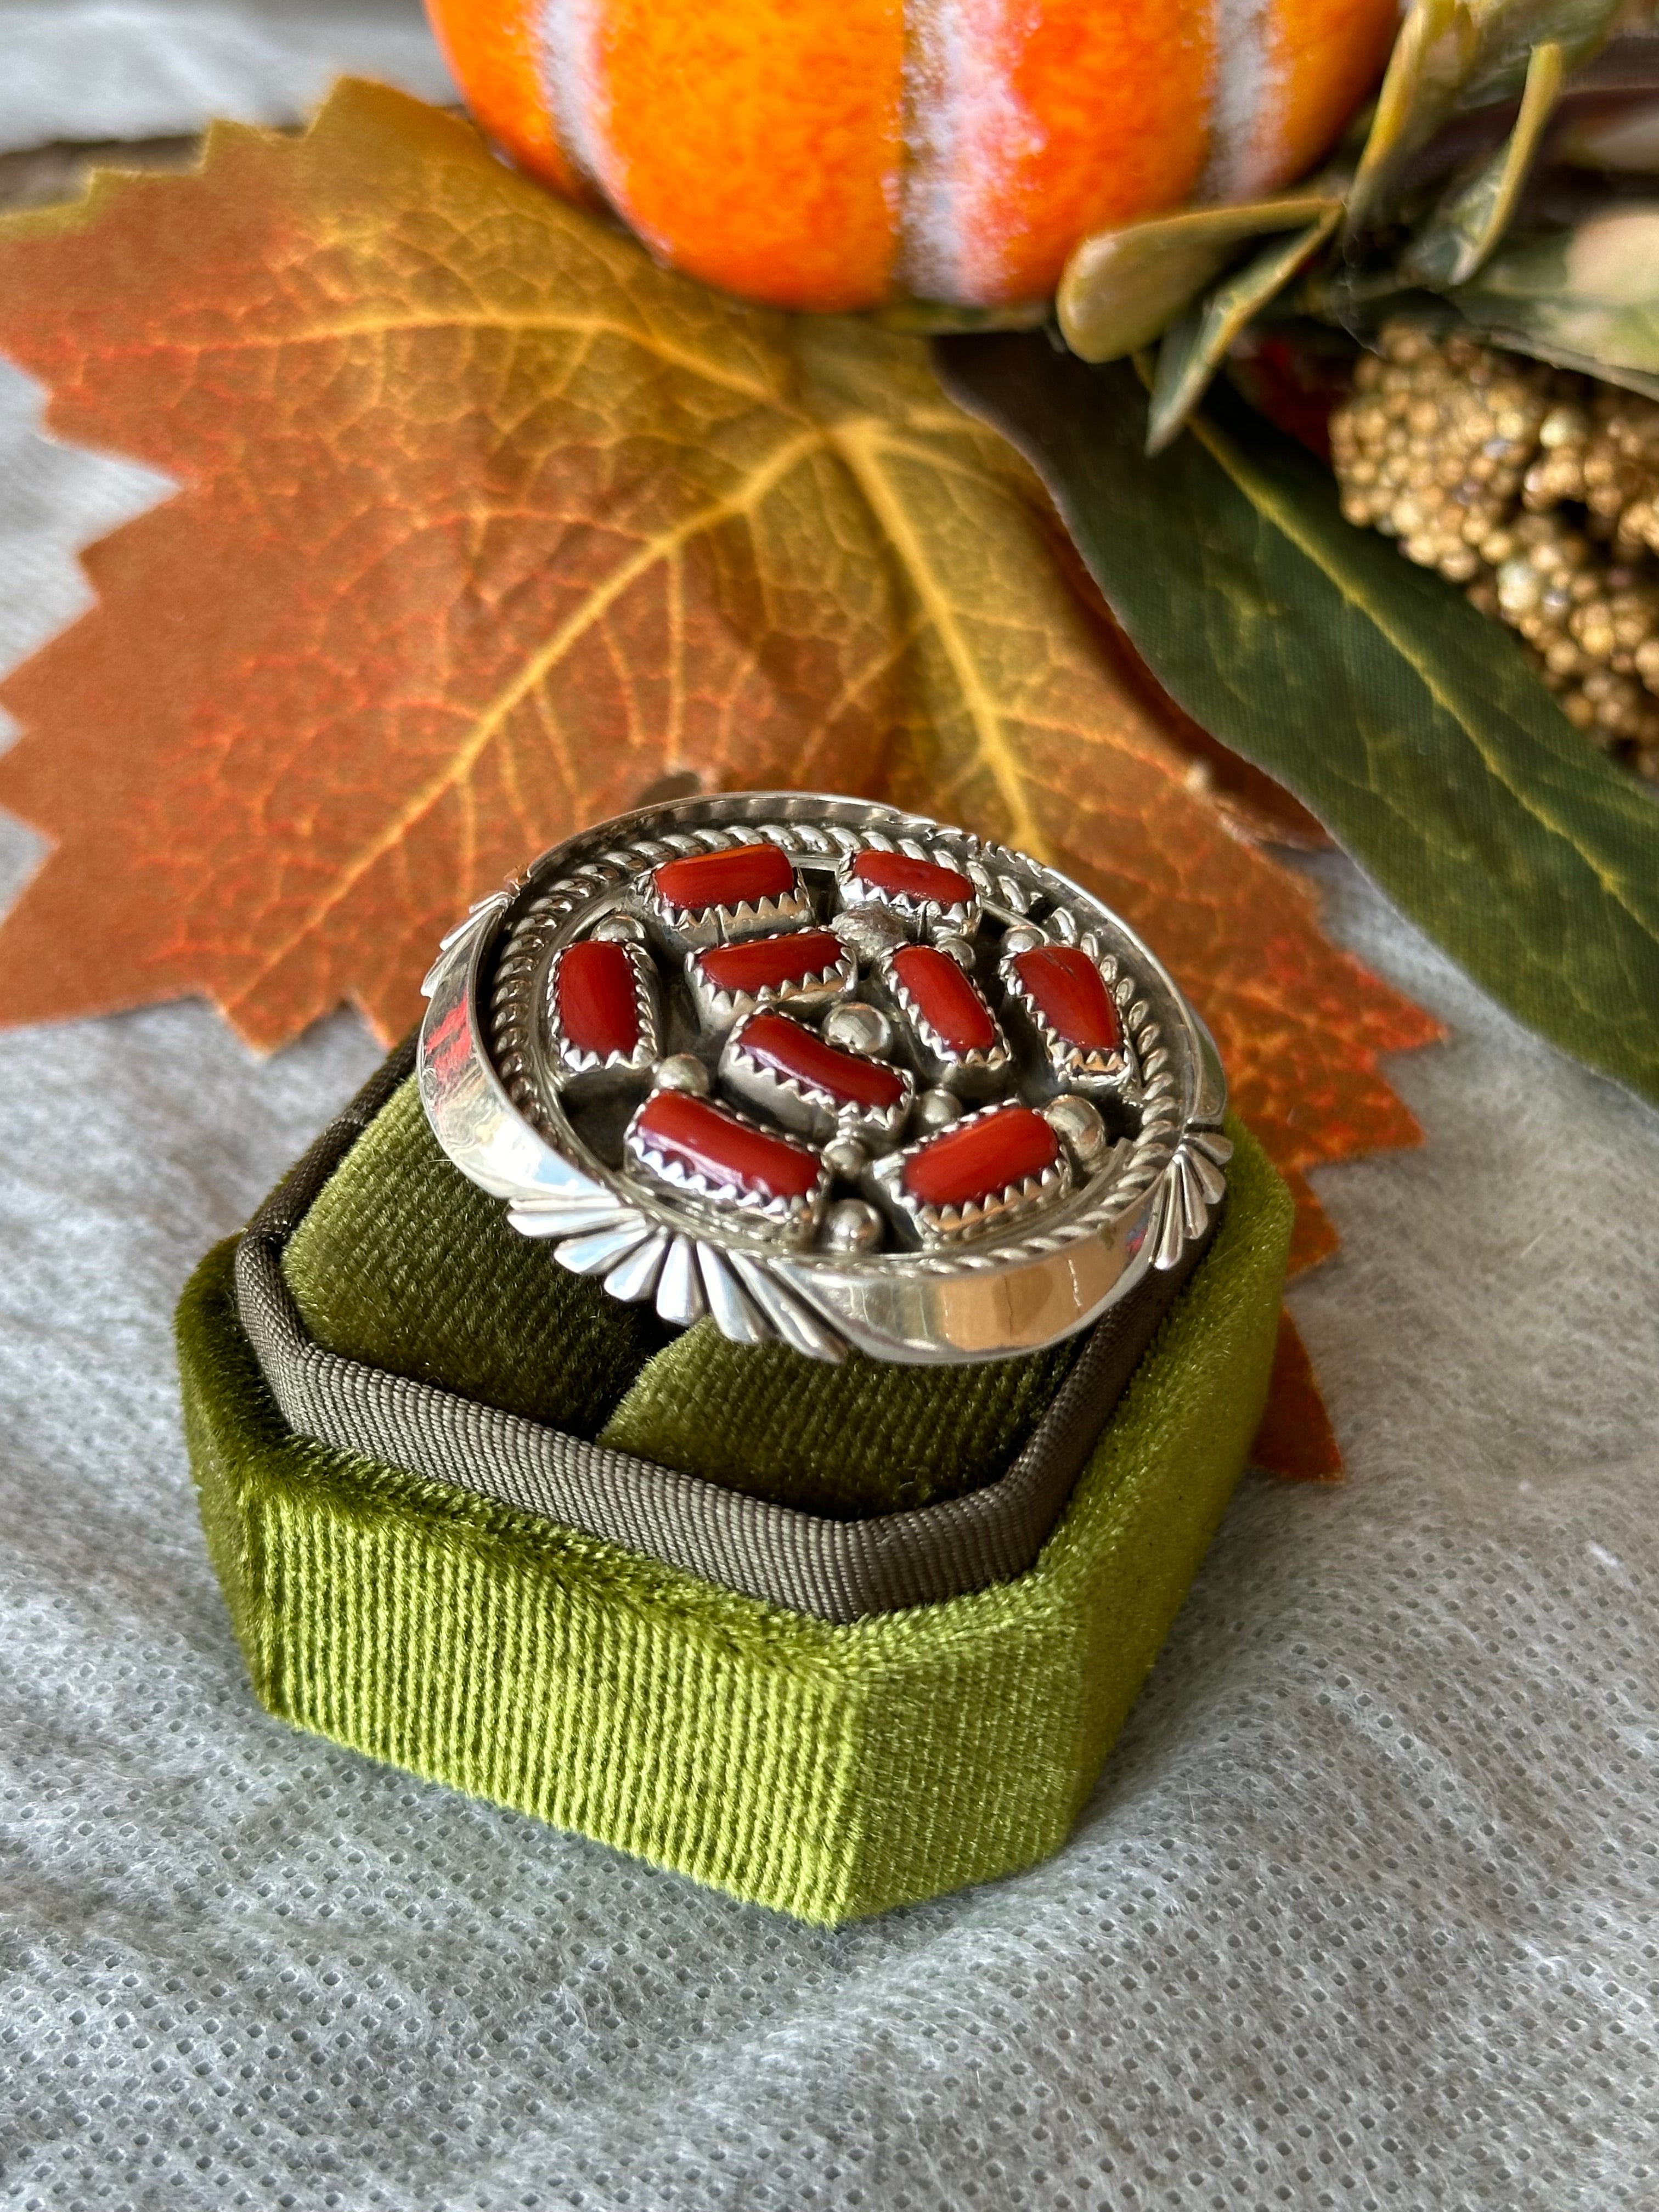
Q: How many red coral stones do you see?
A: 9